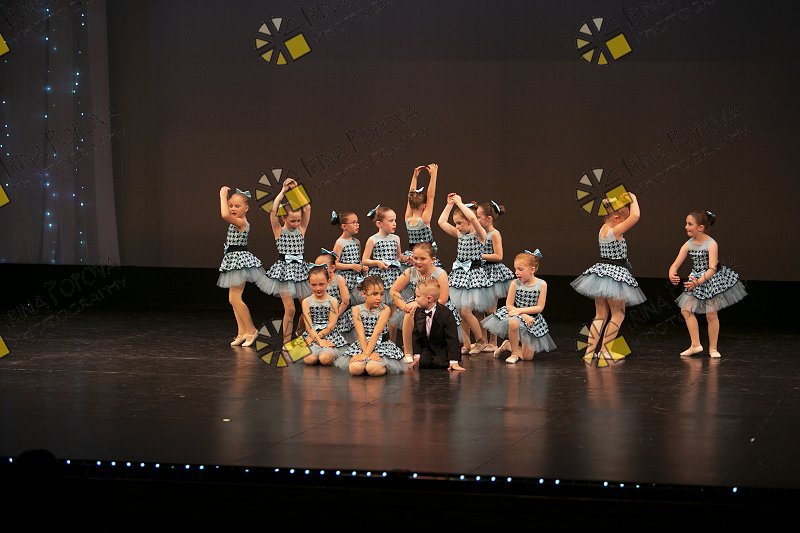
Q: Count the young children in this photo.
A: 15